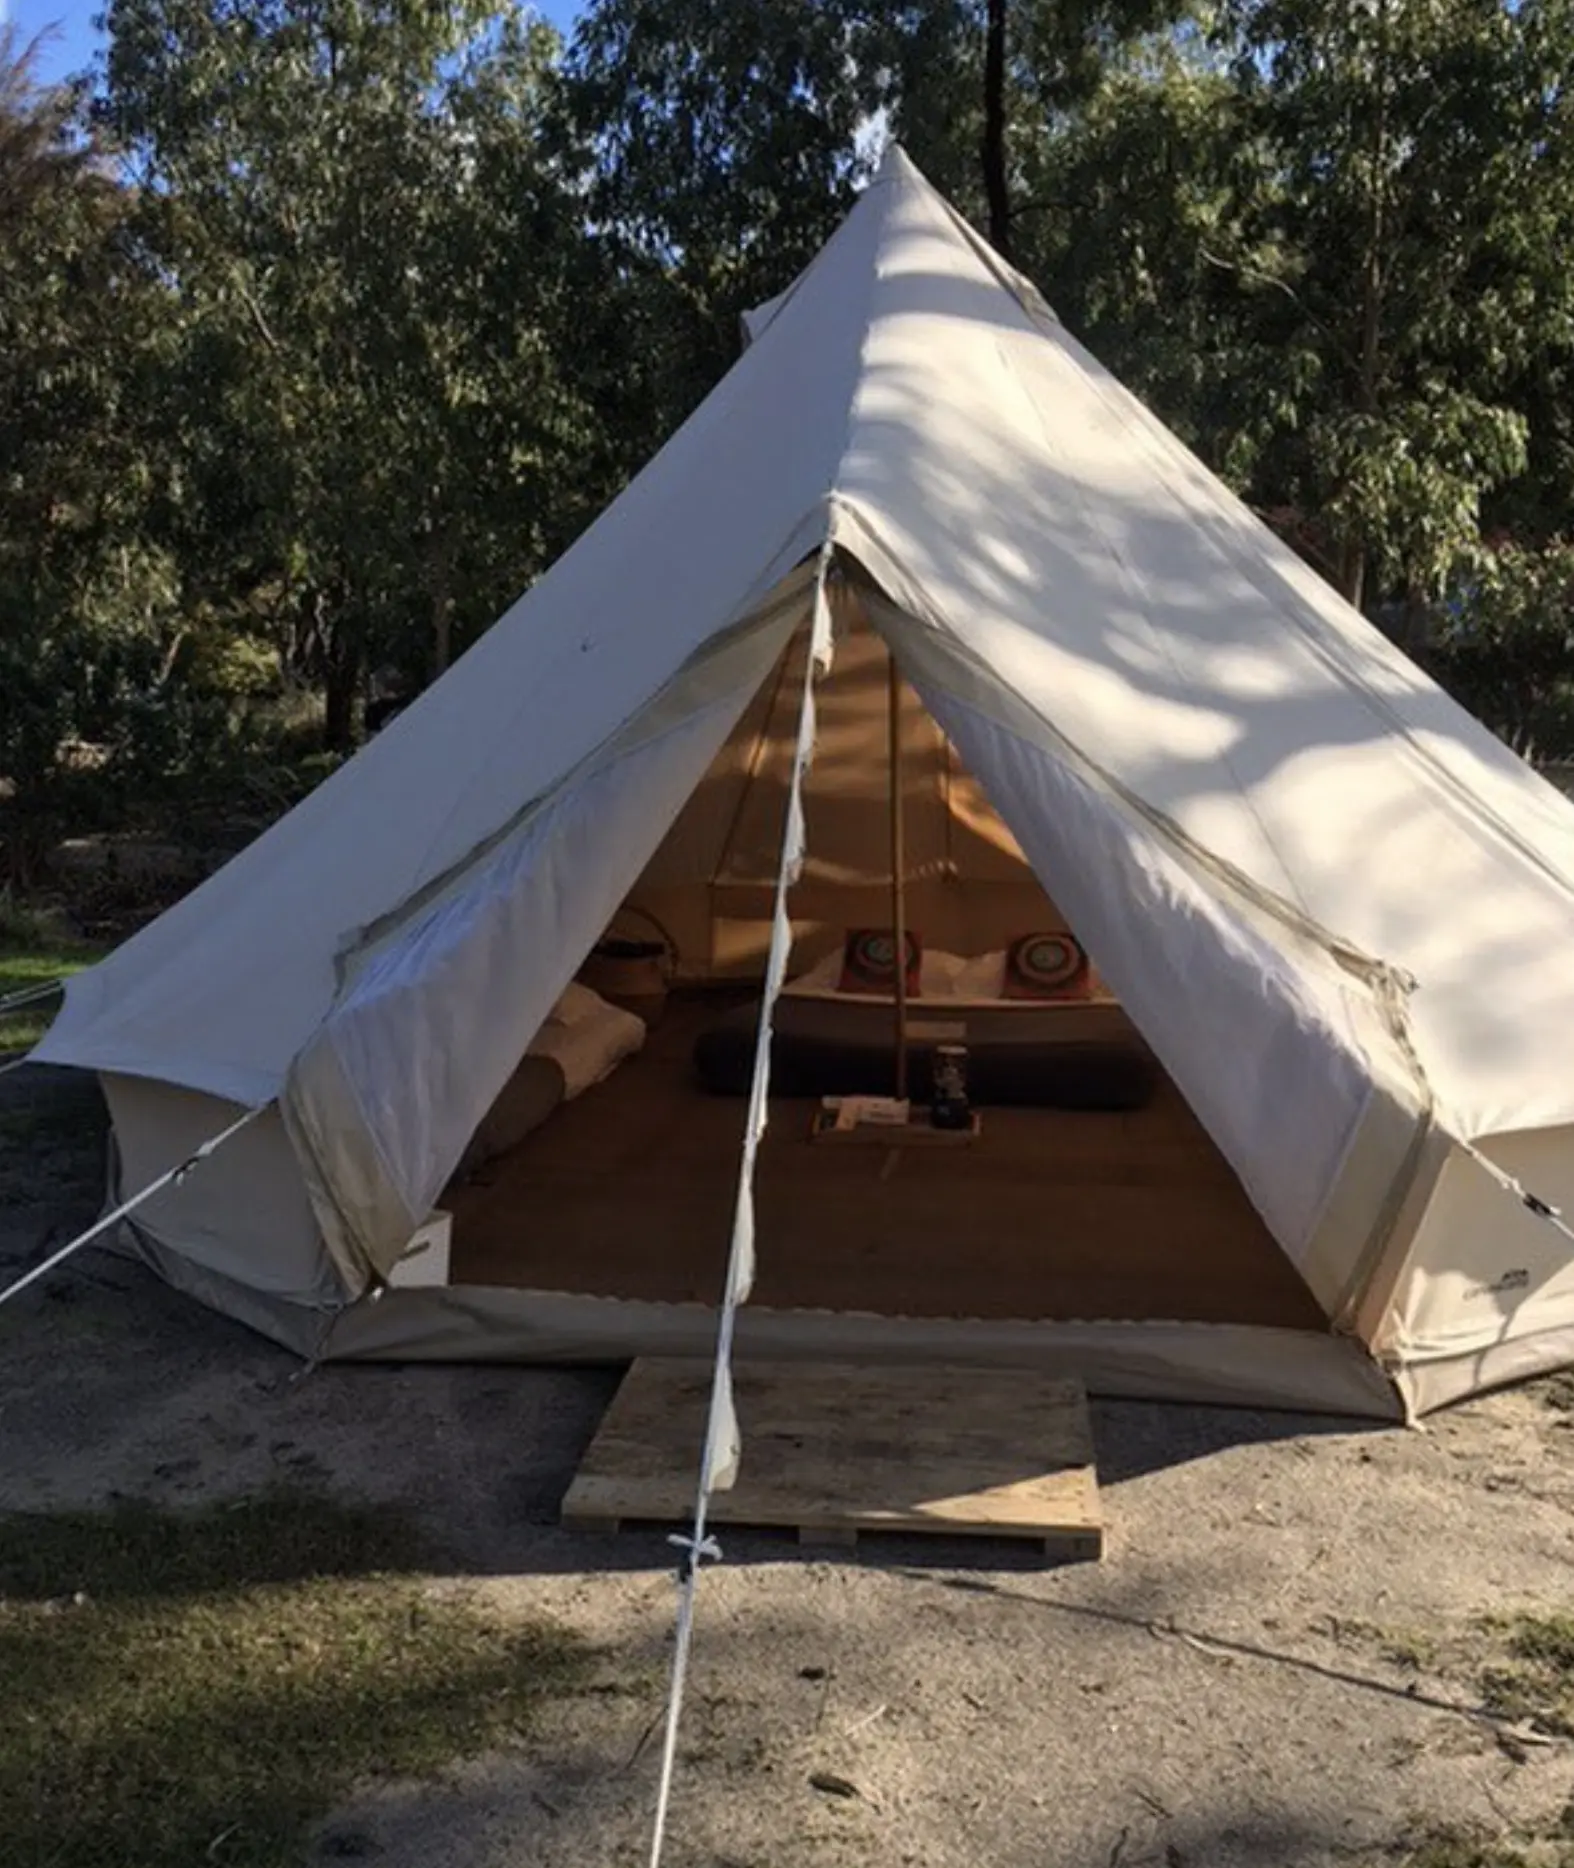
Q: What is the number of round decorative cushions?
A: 2